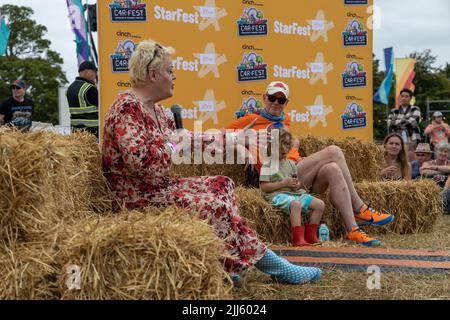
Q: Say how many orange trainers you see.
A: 2